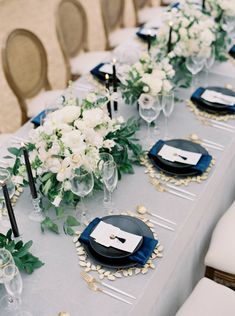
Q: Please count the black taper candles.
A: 7